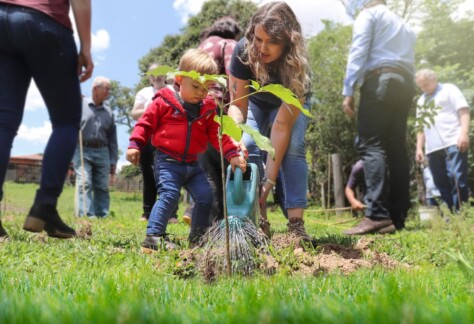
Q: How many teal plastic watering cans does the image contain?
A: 1